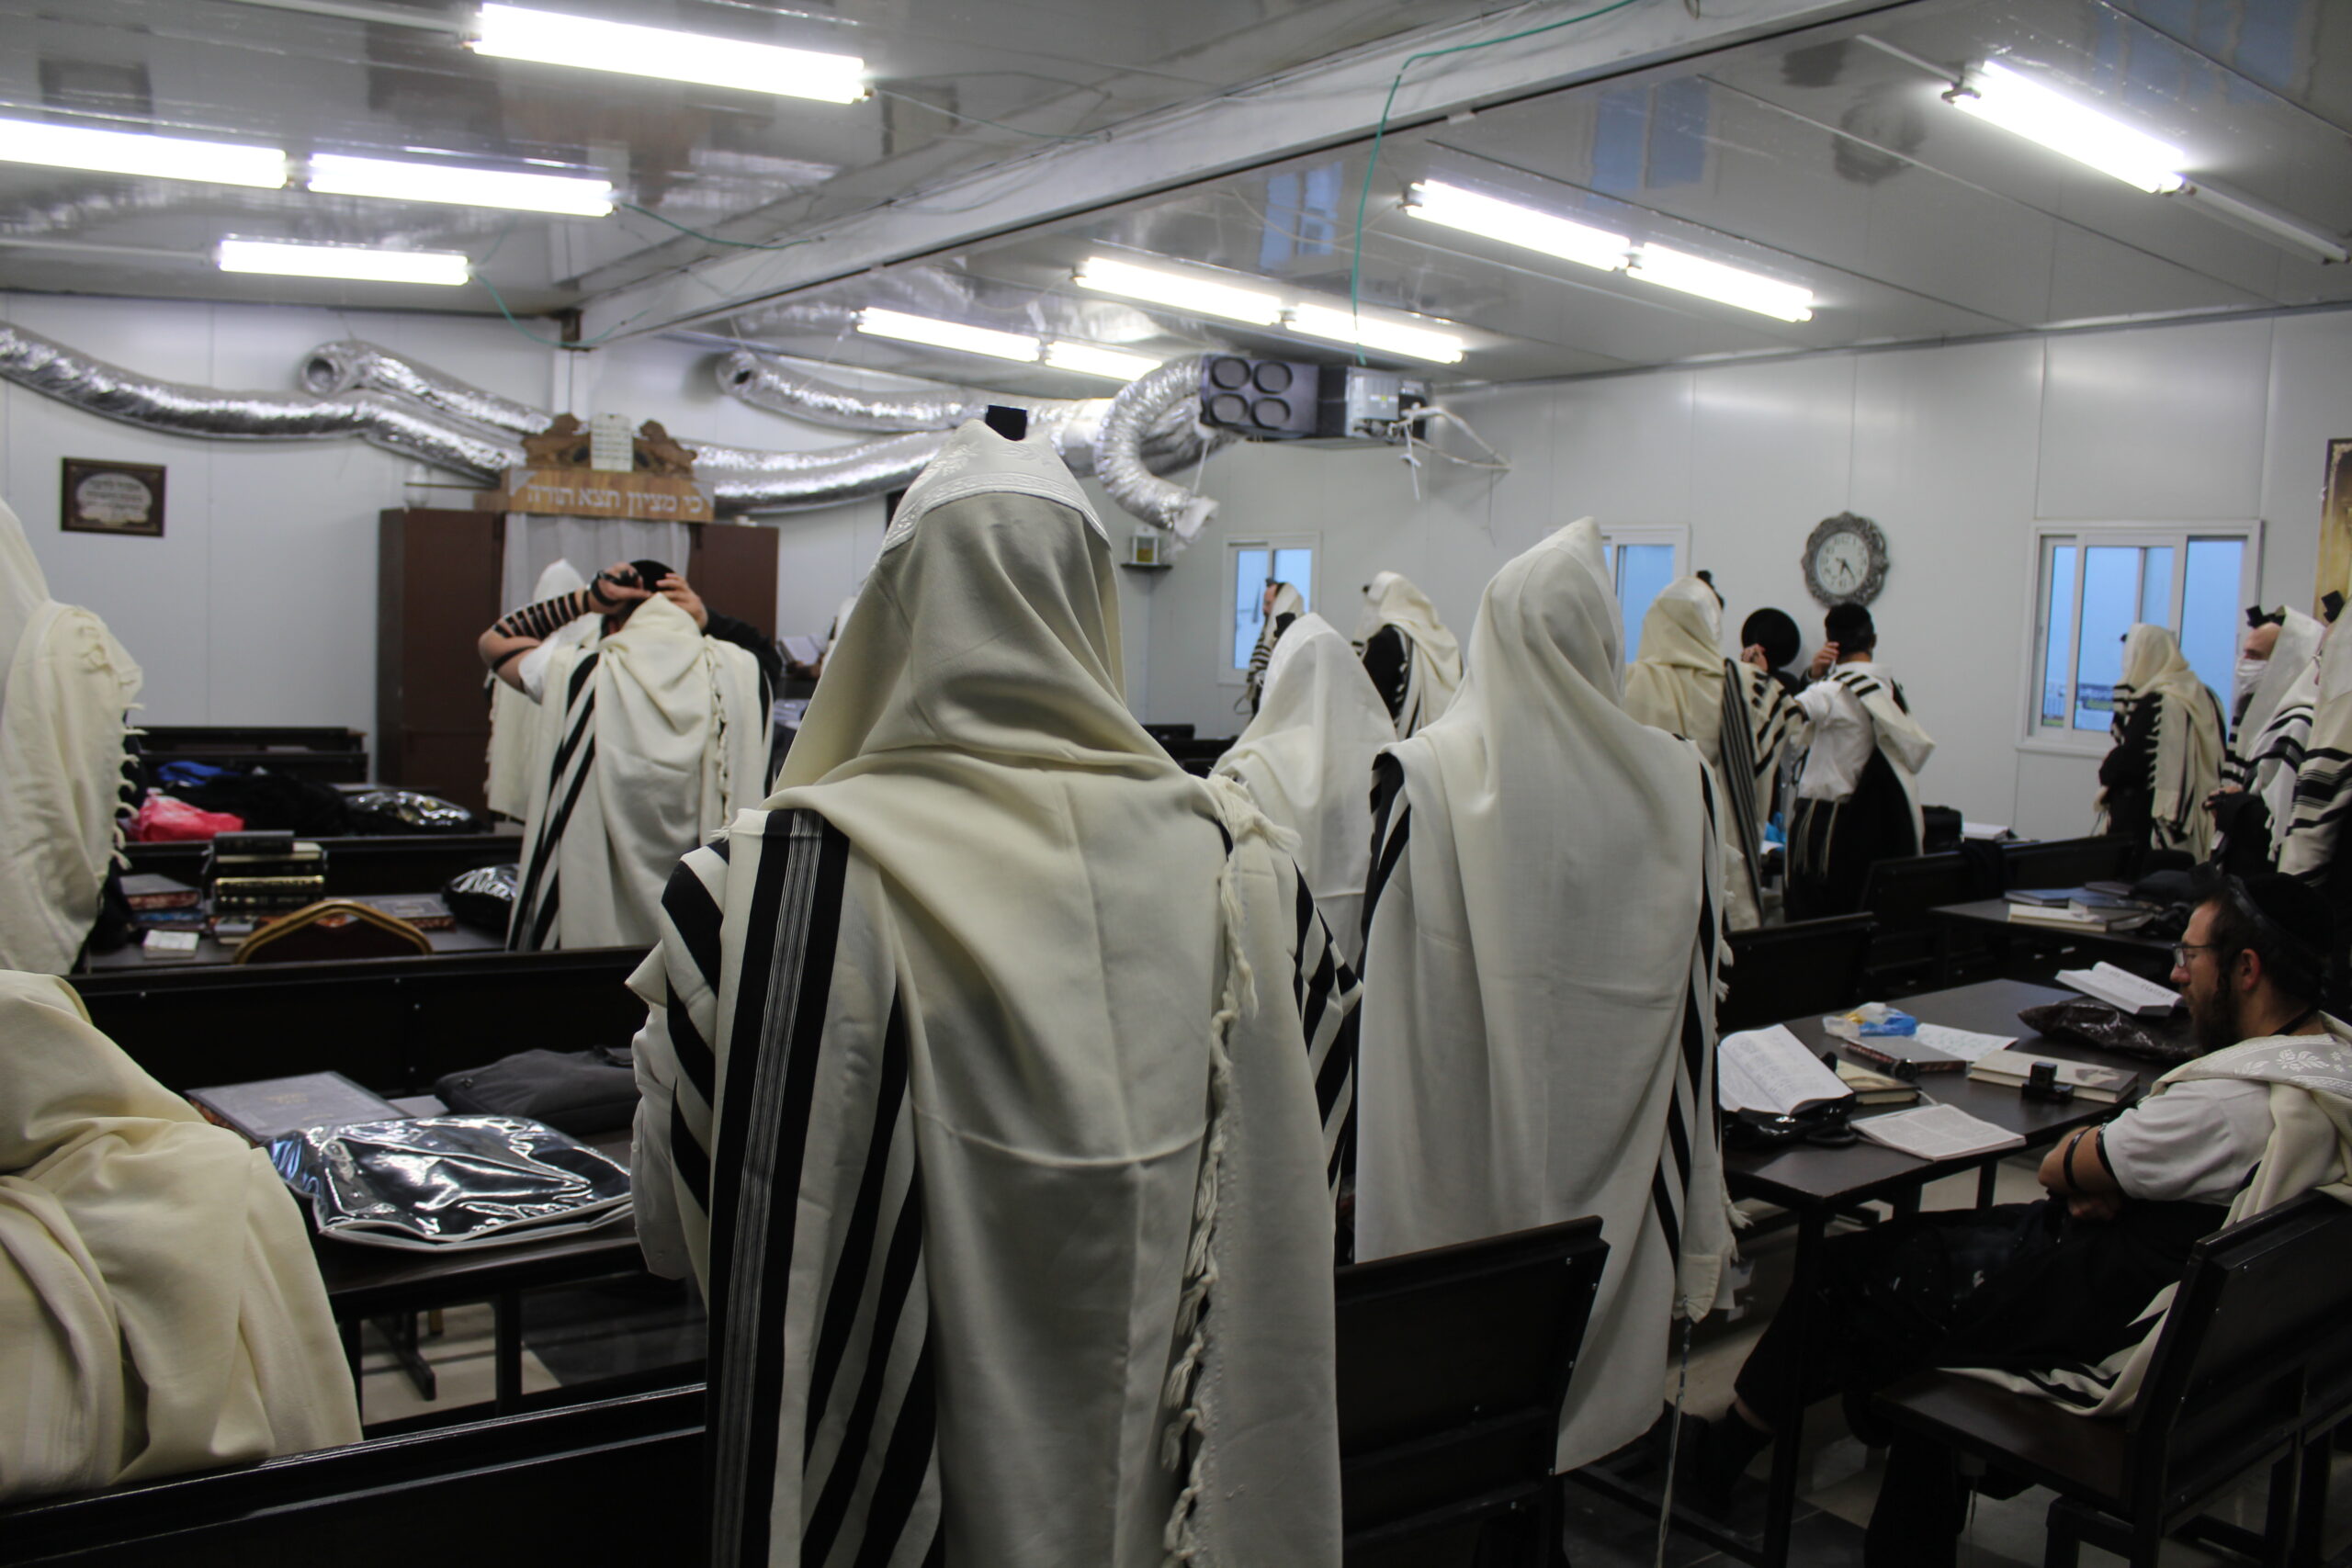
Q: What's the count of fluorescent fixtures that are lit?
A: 11